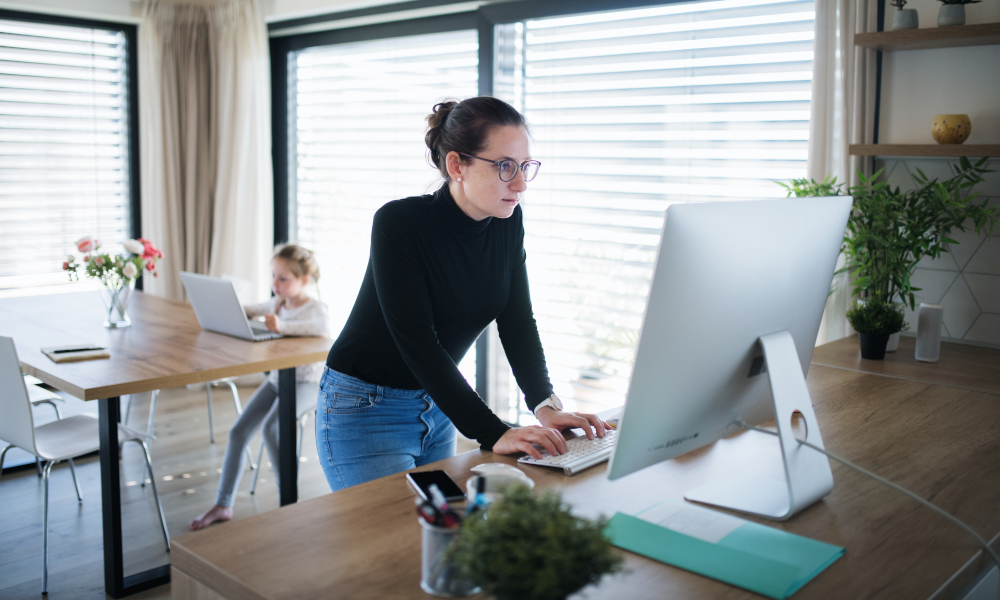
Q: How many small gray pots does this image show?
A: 2